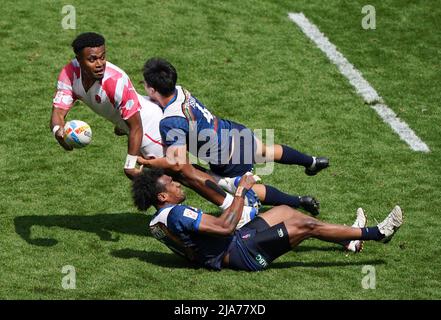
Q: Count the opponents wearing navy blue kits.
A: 2